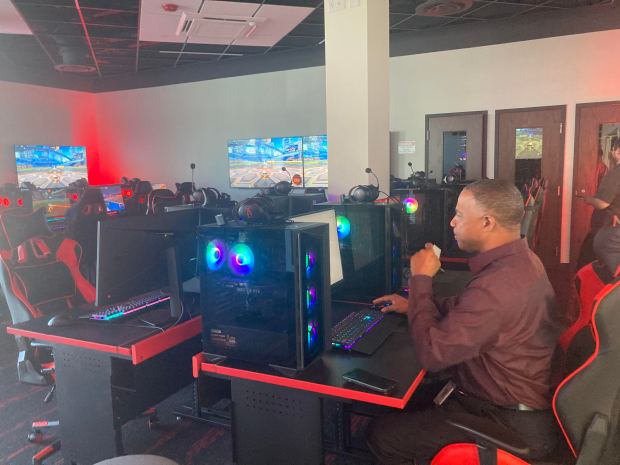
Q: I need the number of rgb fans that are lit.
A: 7